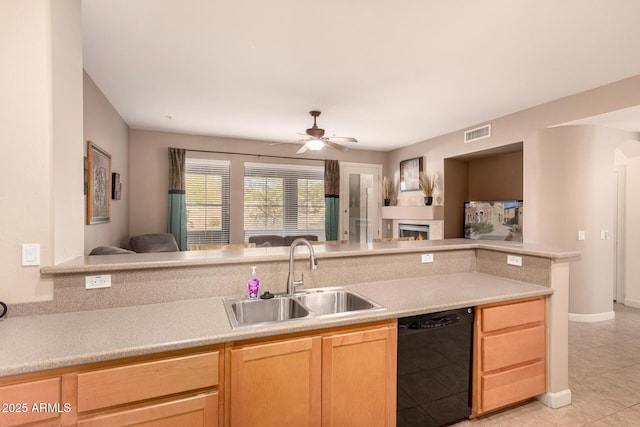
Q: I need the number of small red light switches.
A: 0